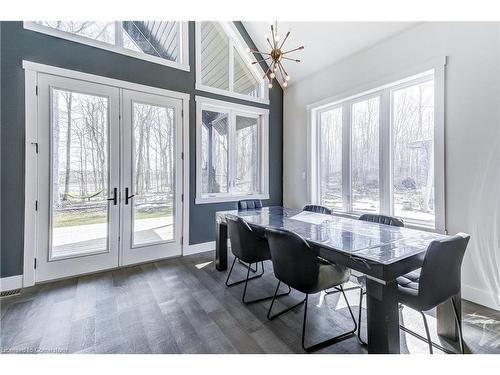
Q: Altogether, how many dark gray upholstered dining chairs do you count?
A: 6